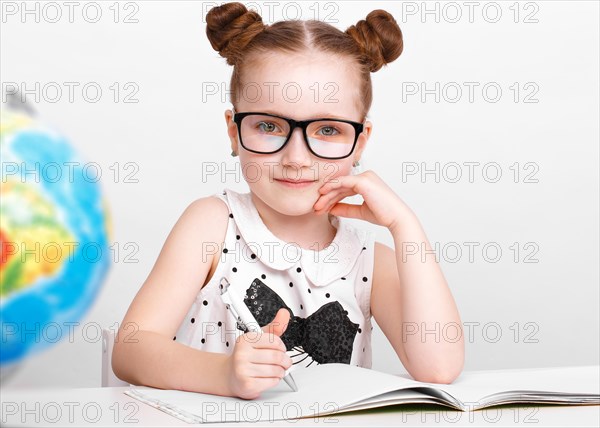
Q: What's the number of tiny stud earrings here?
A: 2